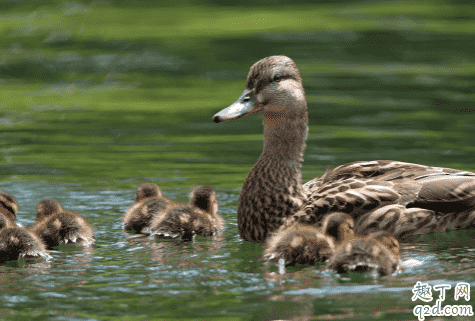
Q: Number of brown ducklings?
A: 7